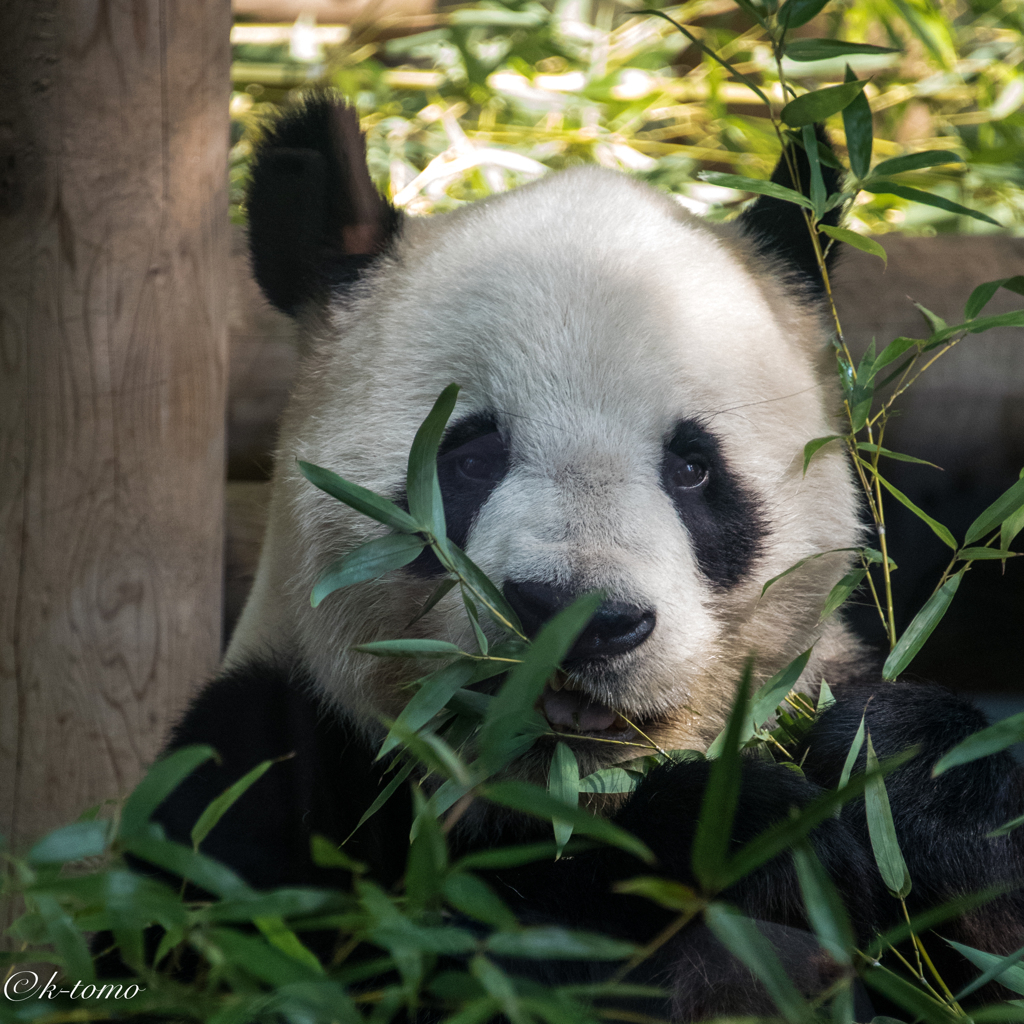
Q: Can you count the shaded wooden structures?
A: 2